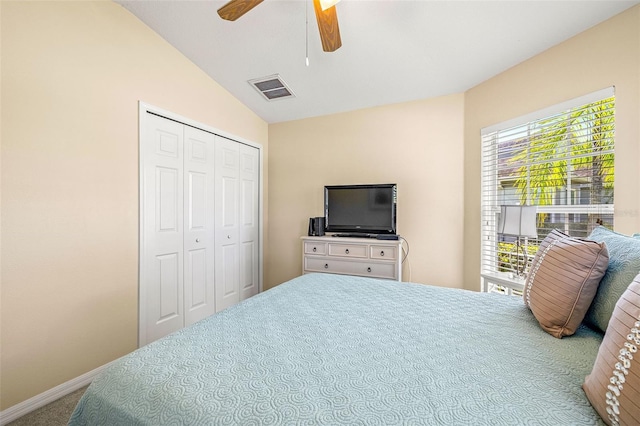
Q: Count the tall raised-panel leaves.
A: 4